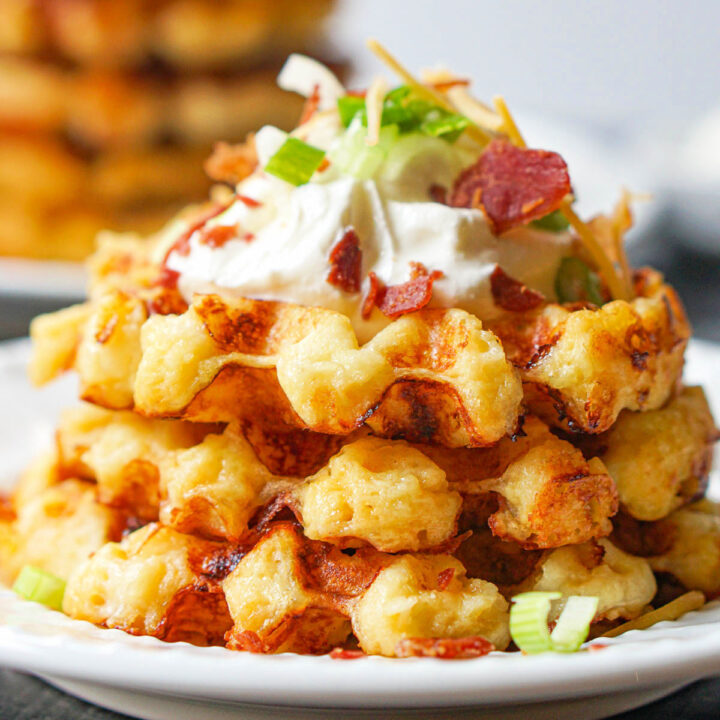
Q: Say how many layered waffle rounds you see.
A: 3